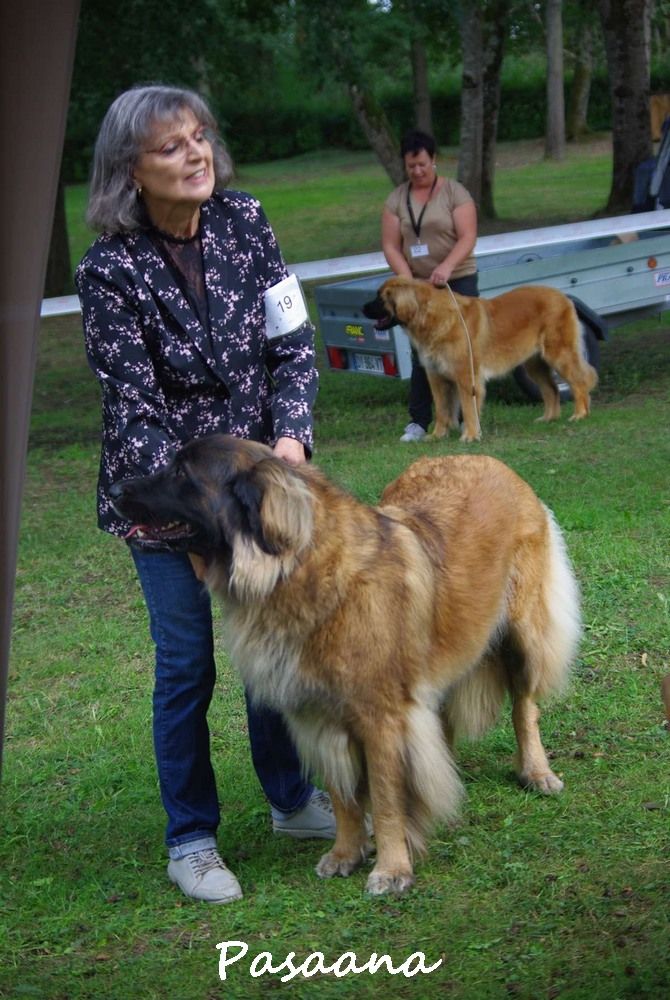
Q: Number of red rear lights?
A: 2